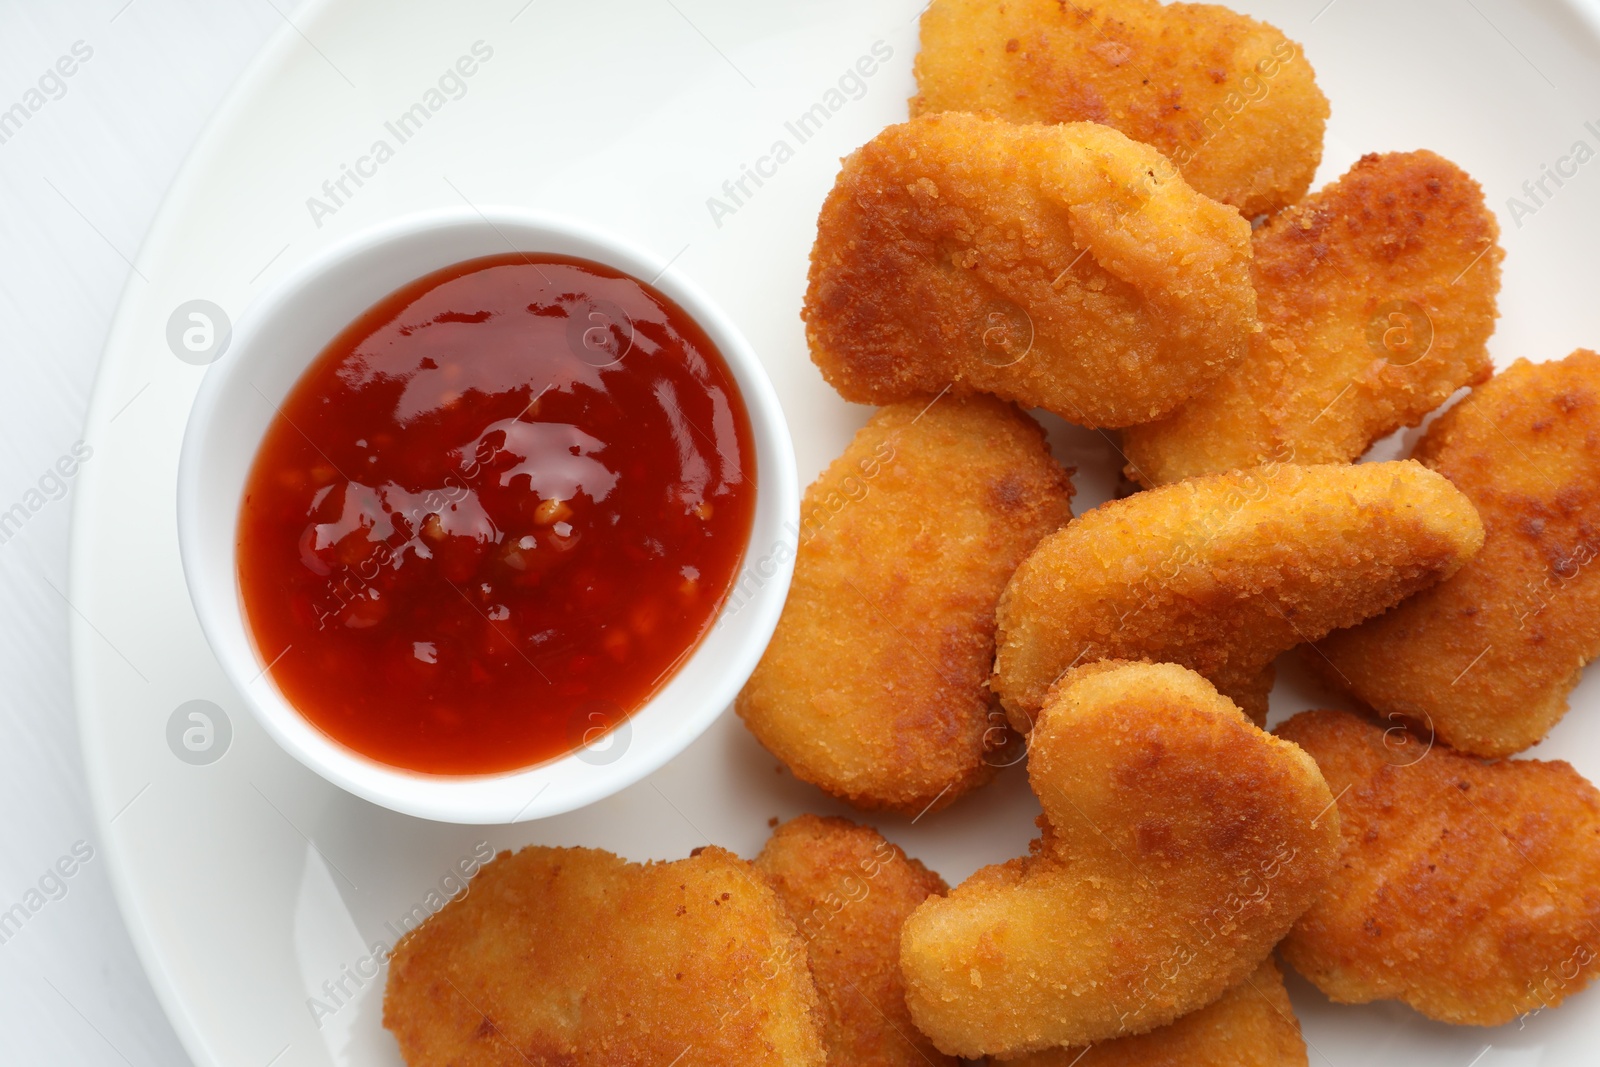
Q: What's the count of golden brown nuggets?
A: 11